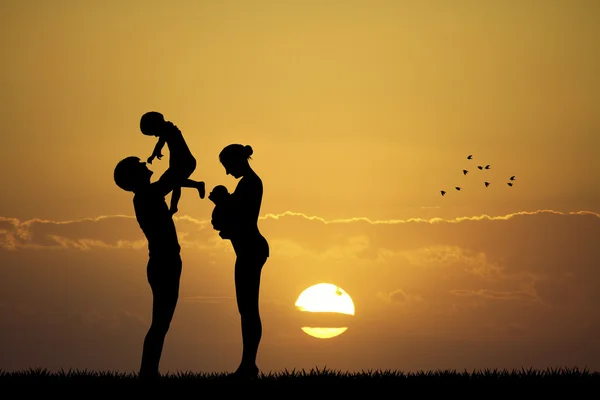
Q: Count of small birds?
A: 9